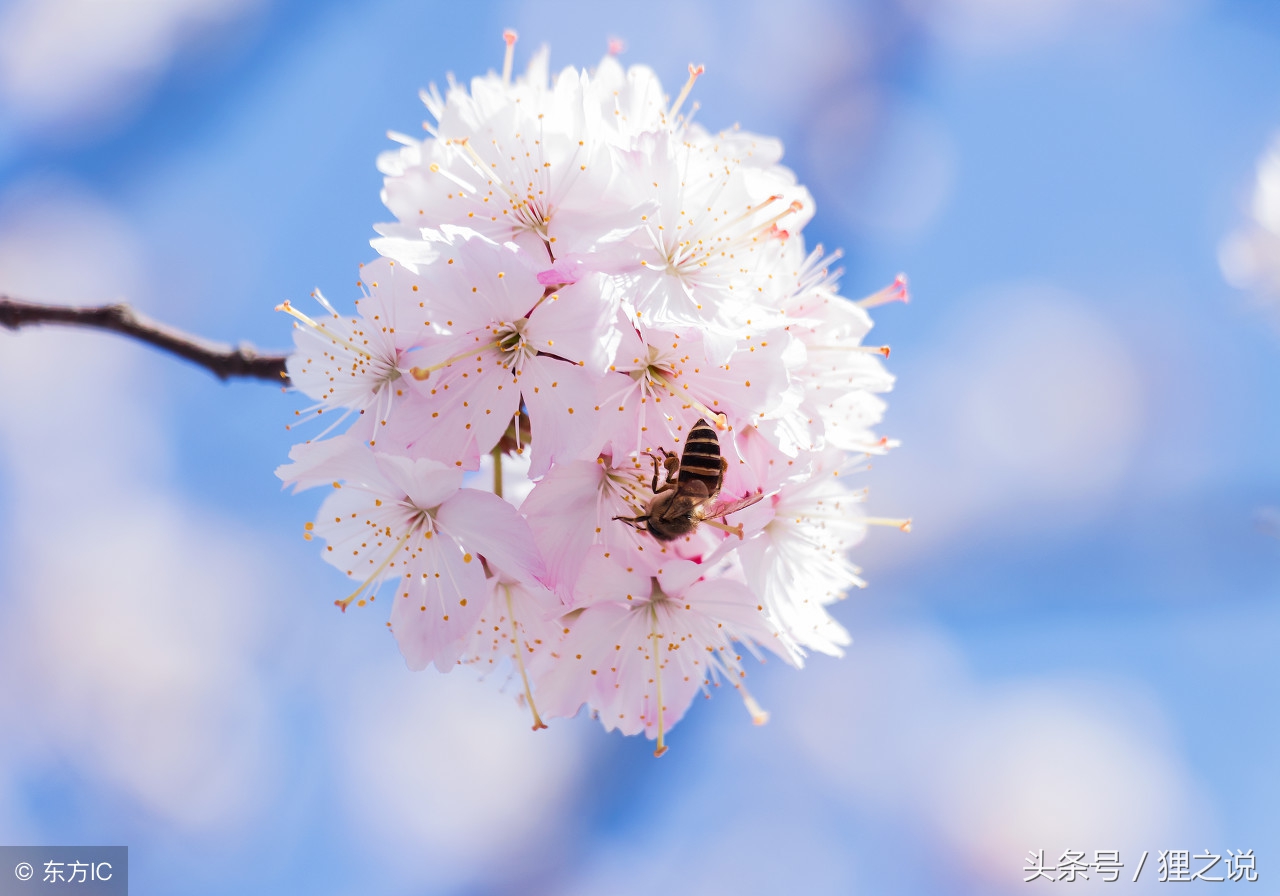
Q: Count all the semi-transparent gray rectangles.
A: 1